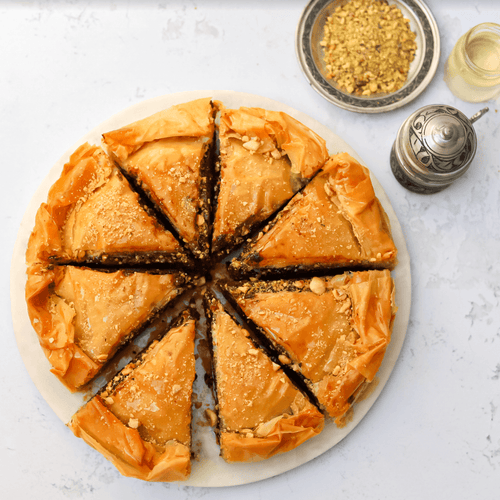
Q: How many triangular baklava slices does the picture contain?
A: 8